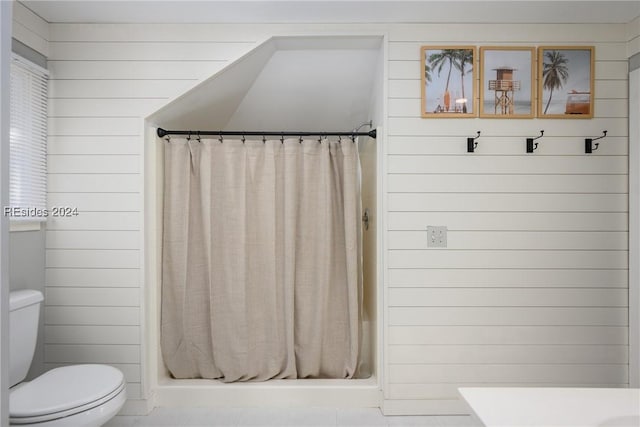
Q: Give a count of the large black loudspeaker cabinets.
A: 0